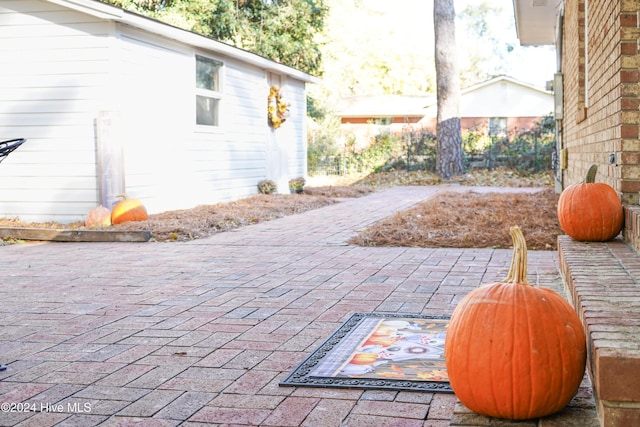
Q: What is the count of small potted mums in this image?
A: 2